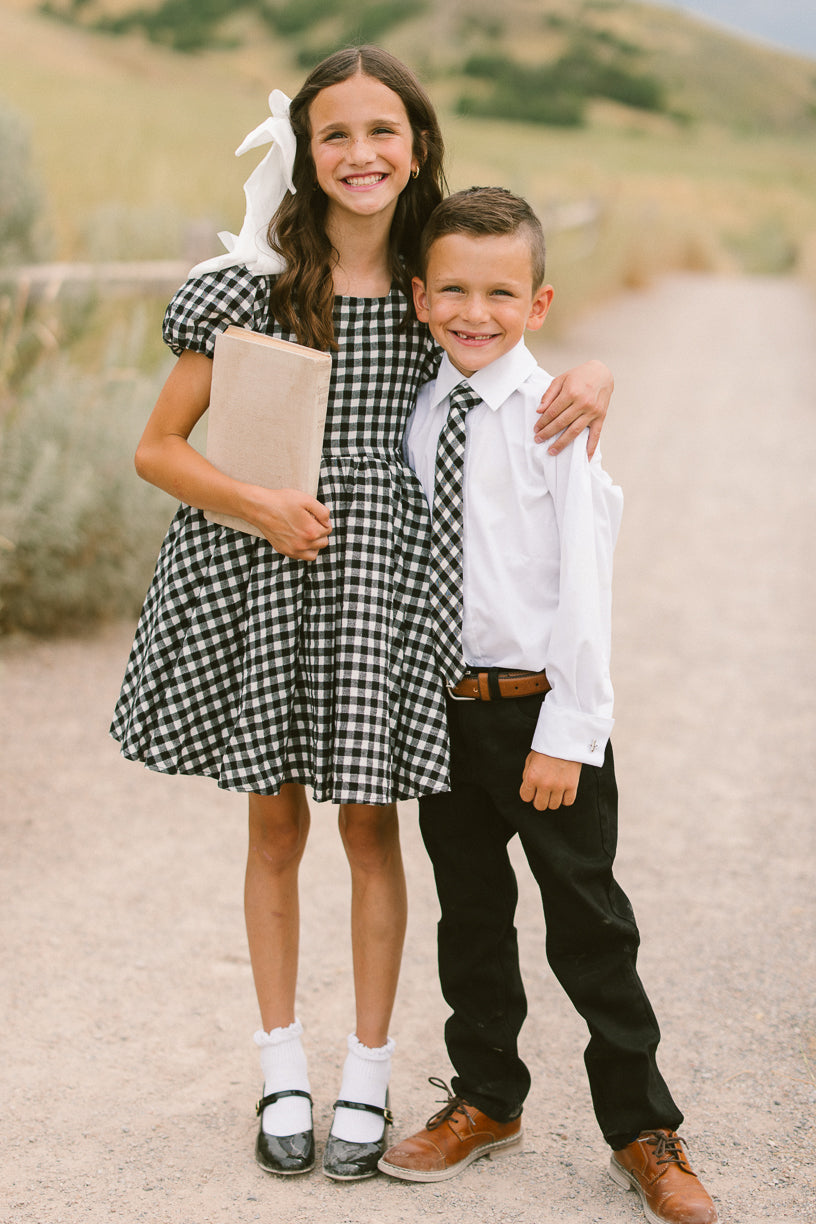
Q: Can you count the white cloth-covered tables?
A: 0